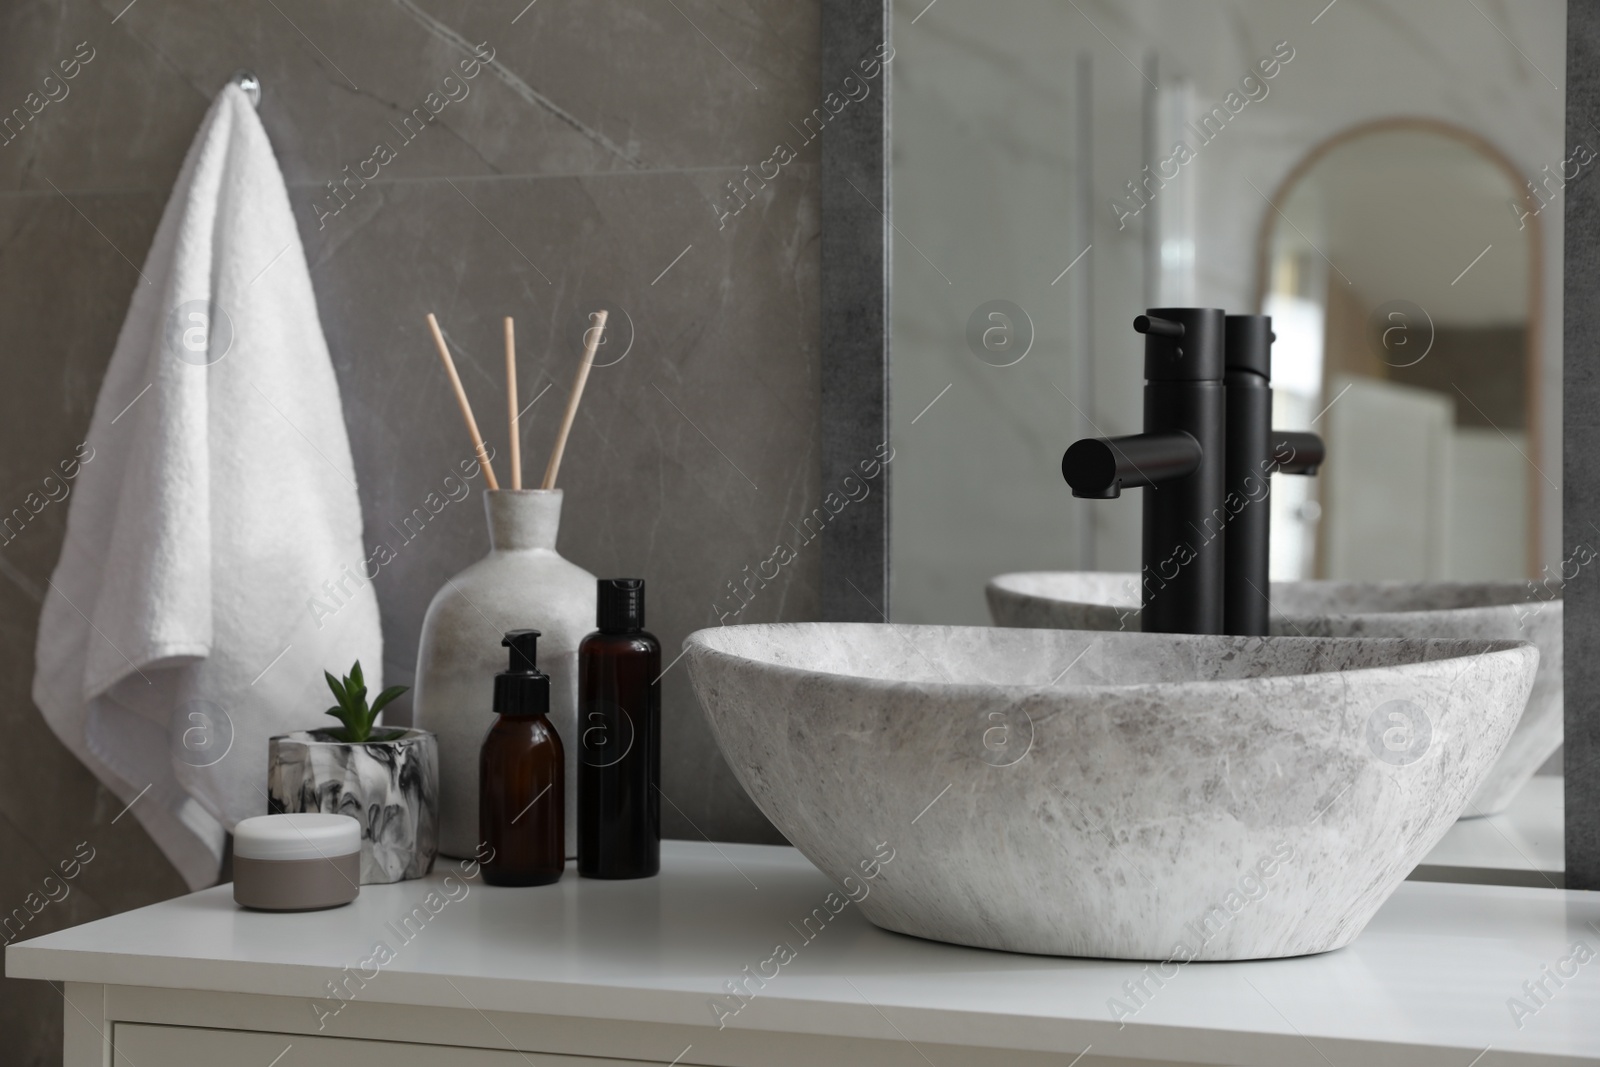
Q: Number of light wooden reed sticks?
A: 3